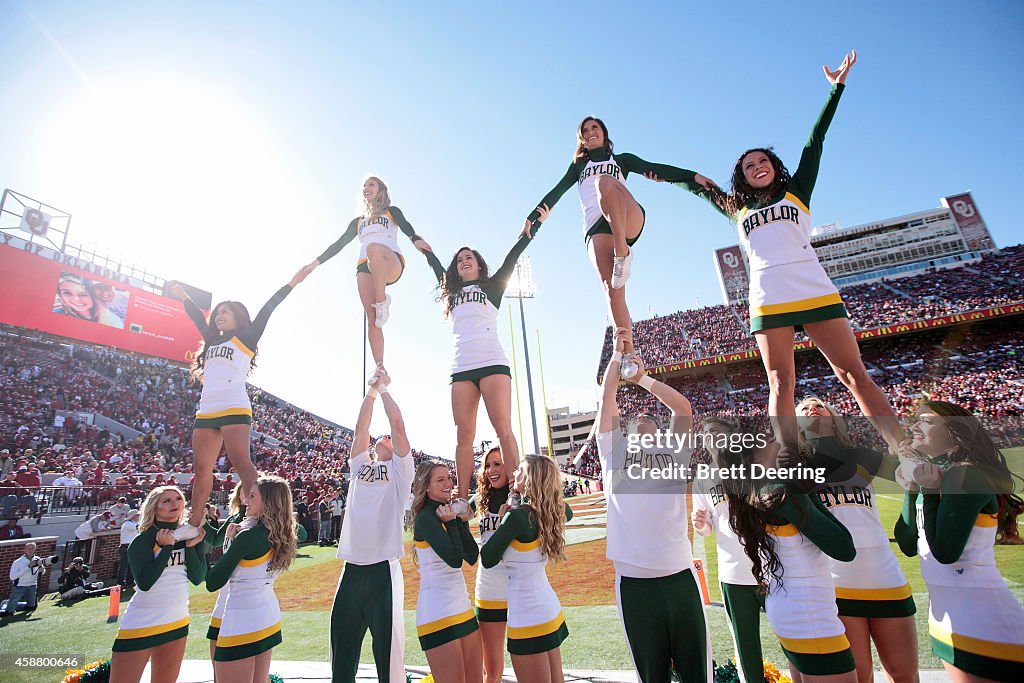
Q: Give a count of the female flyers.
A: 5